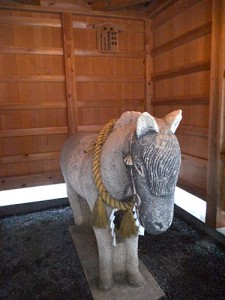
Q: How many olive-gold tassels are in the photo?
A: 2